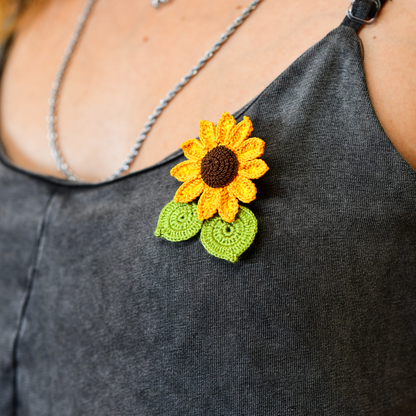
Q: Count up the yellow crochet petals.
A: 11